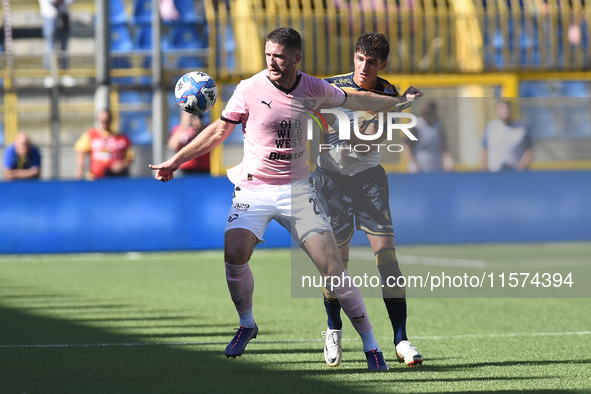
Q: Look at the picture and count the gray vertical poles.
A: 3